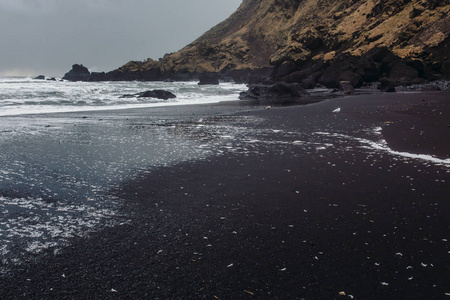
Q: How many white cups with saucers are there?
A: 0